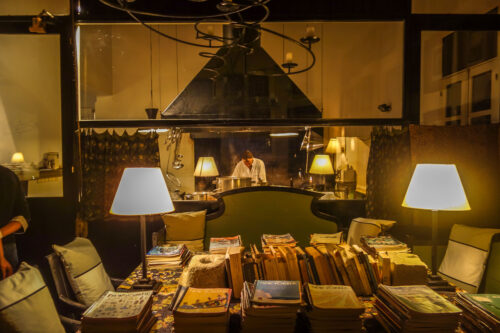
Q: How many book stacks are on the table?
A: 11